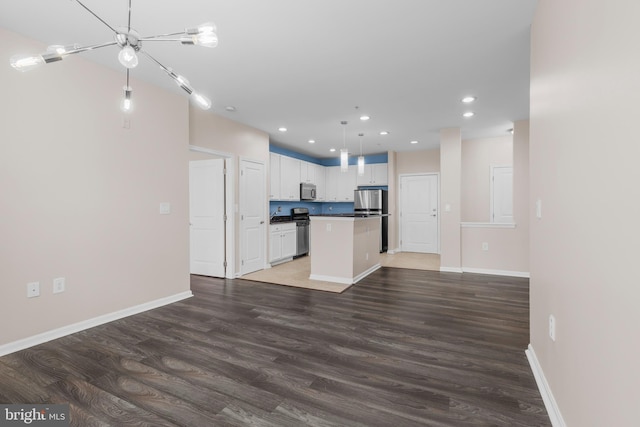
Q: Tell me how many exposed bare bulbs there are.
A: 8